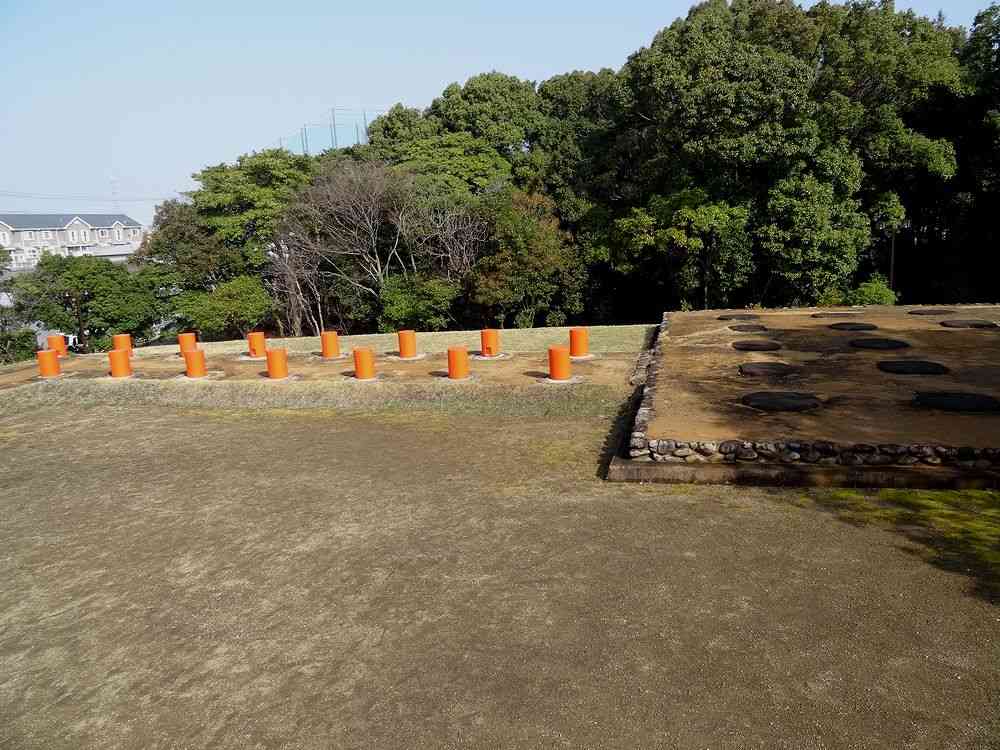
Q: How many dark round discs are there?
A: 12